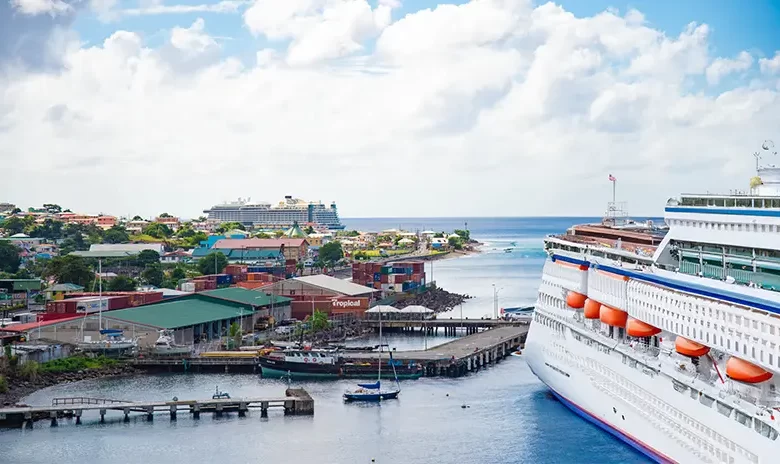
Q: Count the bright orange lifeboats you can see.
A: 6